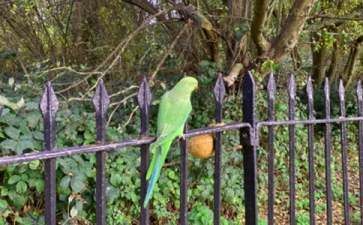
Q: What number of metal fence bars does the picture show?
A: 12